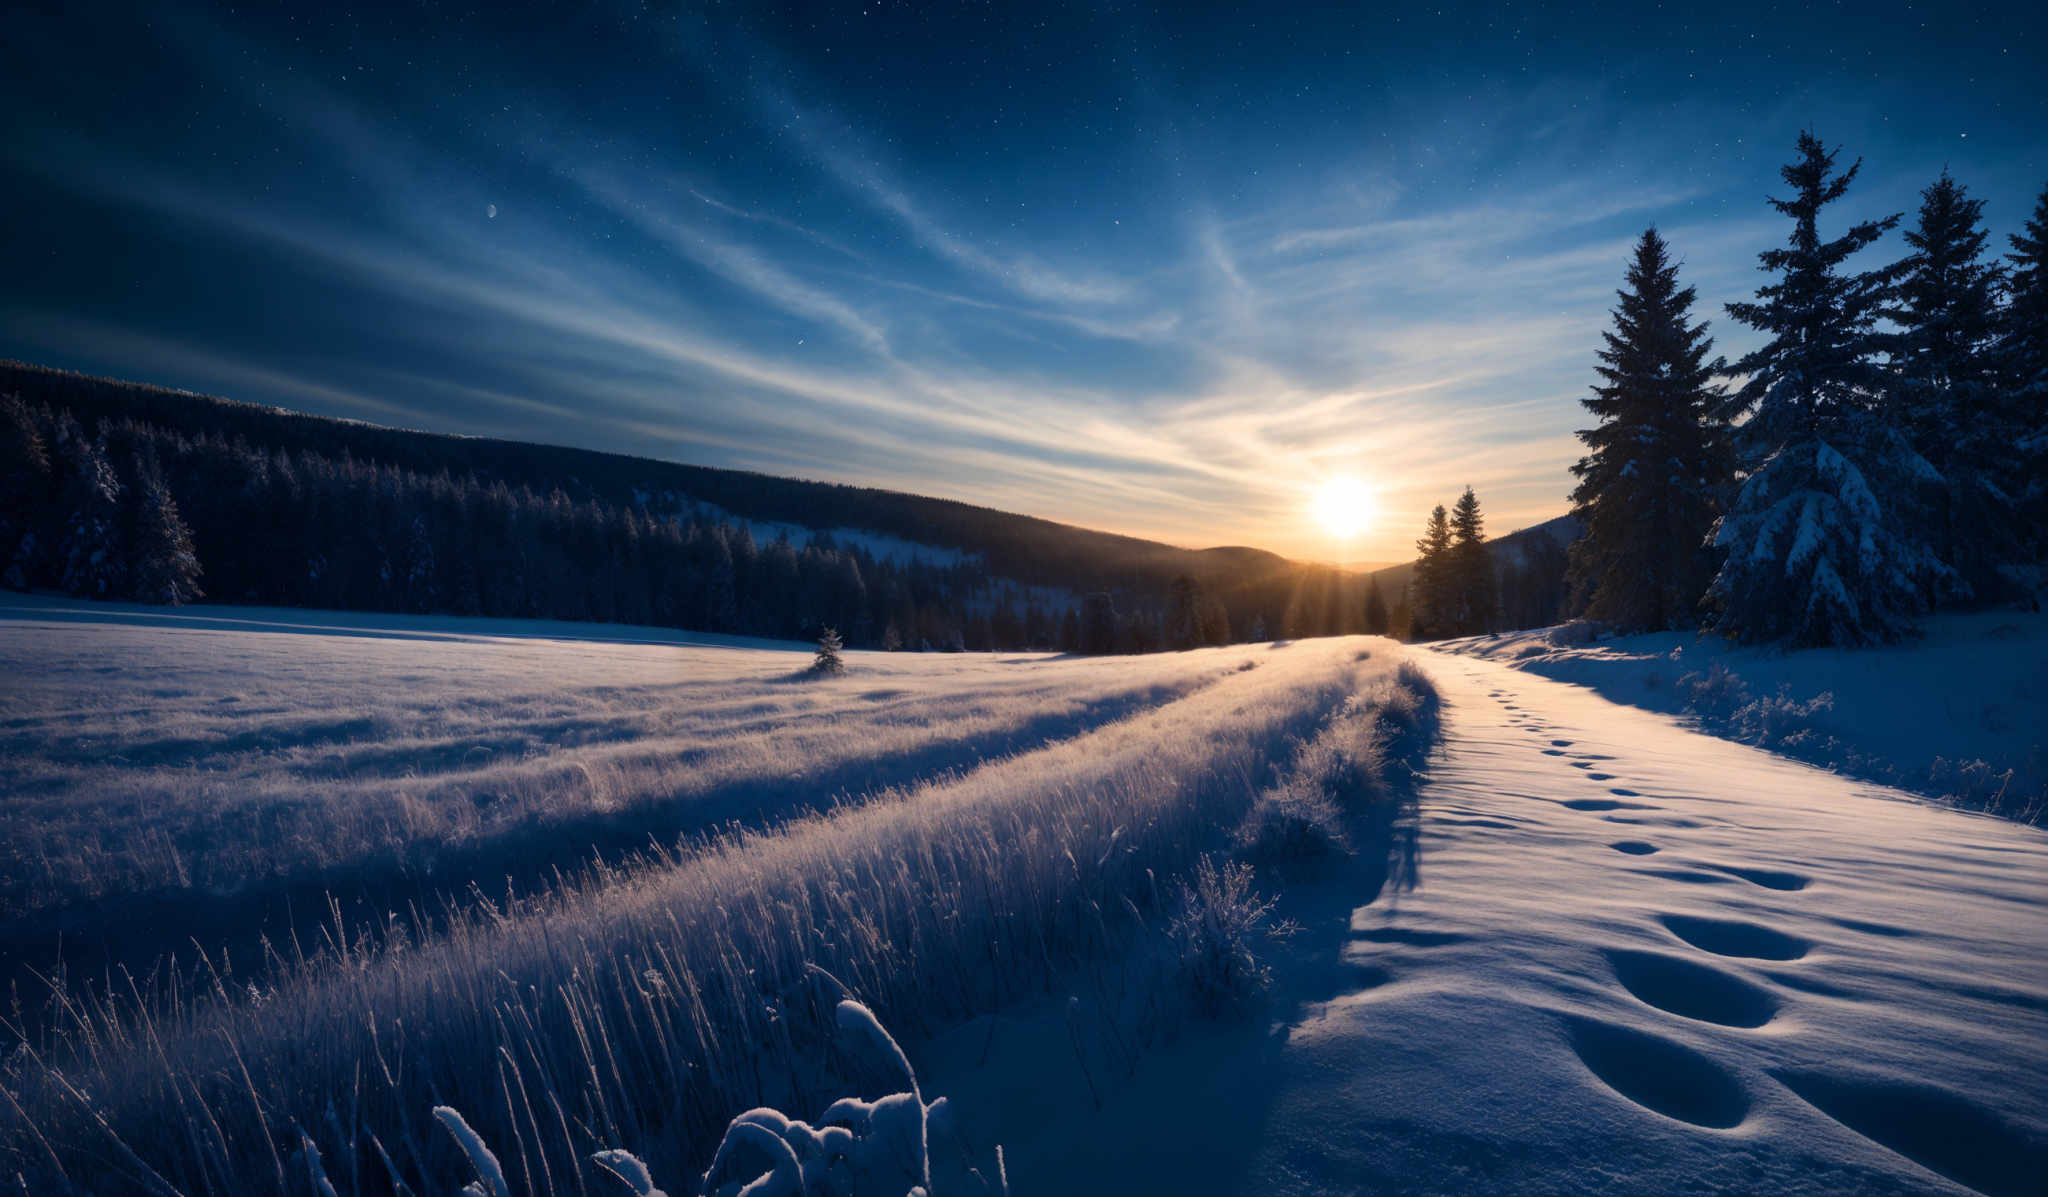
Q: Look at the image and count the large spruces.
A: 4